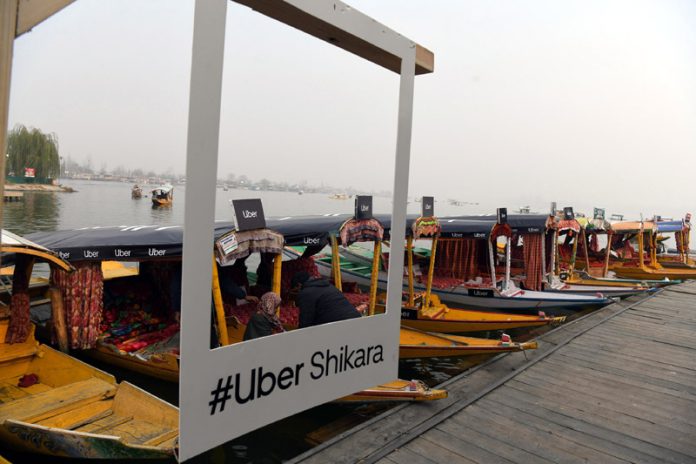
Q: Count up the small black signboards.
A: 5